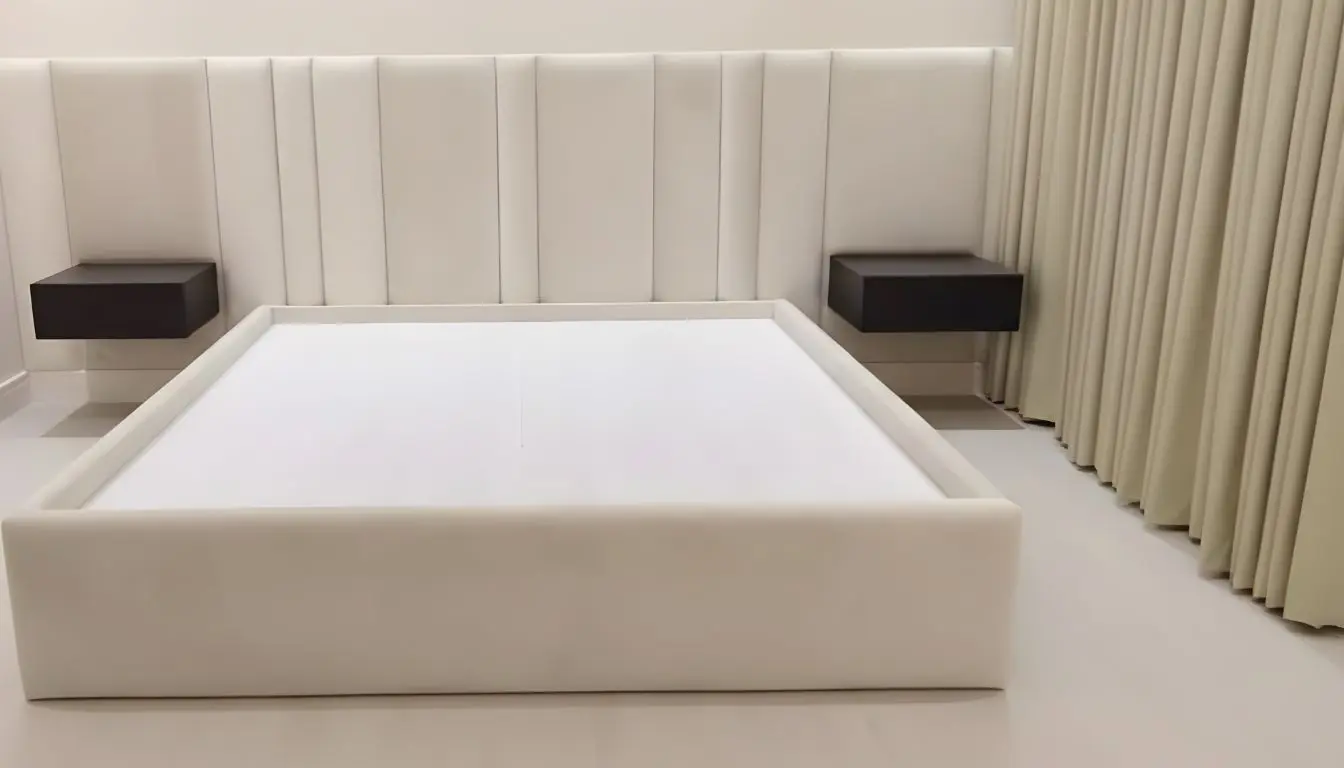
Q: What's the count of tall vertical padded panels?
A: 13